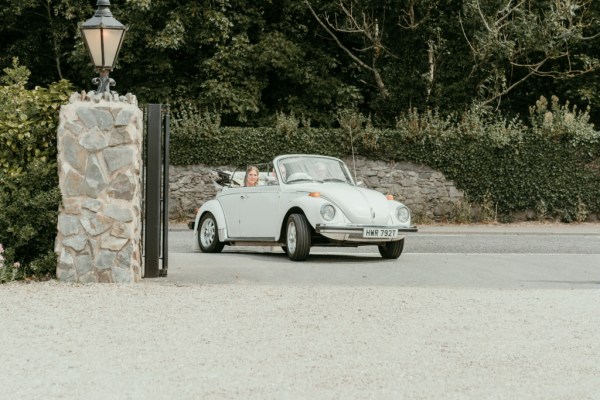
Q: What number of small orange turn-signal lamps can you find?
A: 2